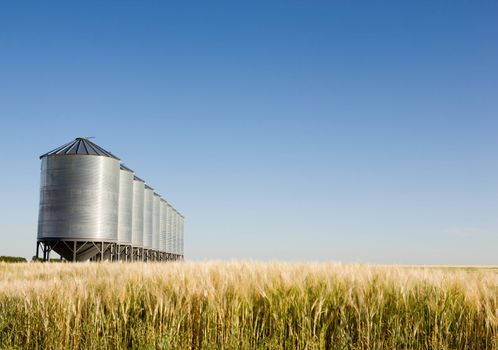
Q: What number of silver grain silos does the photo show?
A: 10